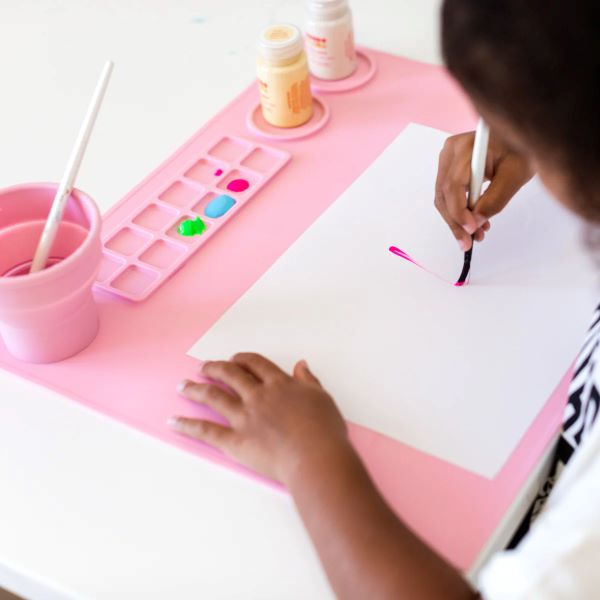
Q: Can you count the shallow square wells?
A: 12